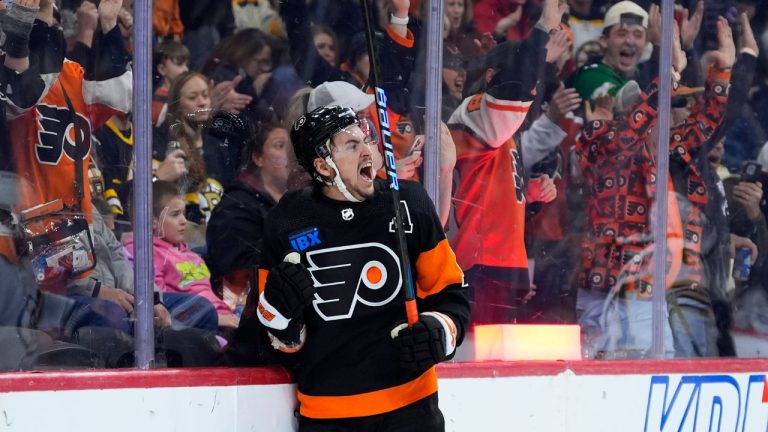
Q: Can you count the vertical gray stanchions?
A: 3